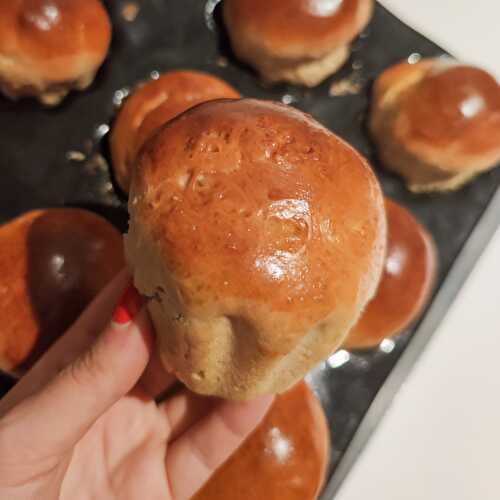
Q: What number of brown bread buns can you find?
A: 8